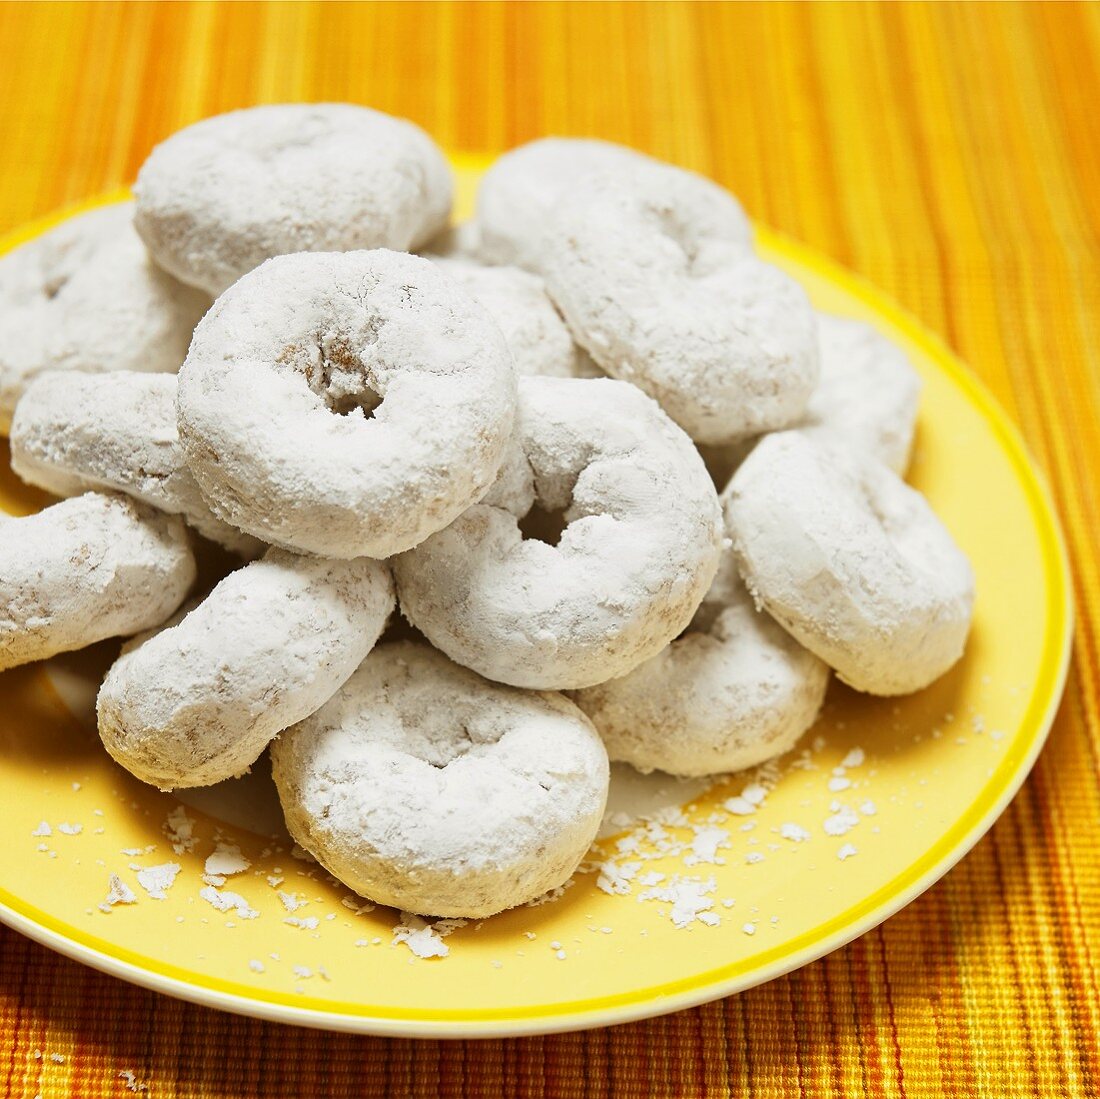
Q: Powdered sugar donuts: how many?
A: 14